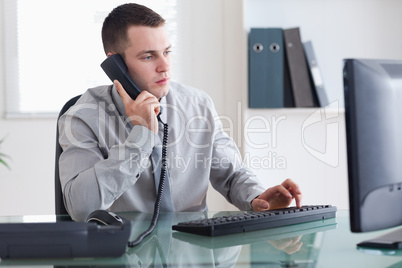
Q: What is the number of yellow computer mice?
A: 0